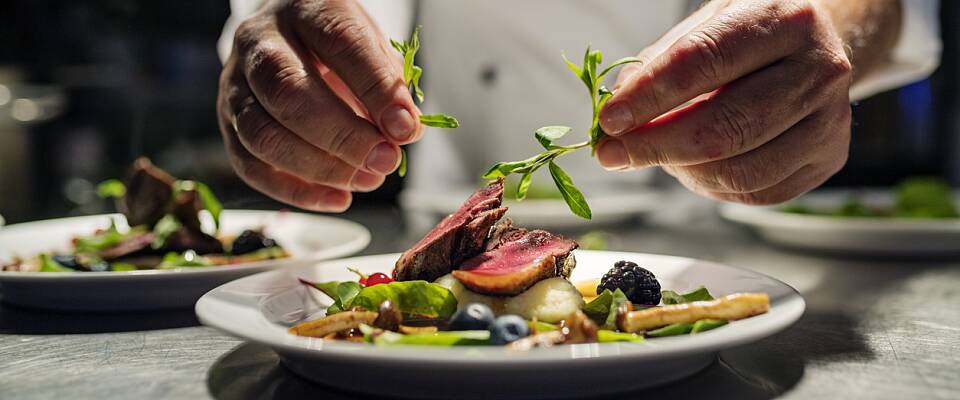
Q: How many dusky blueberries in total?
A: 2